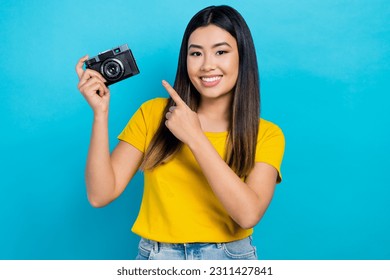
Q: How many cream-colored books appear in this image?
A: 0